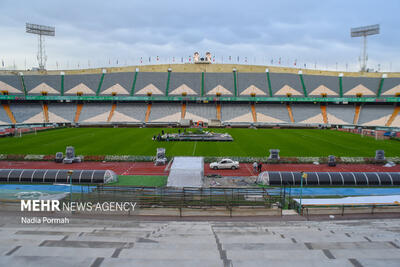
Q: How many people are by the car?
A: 2